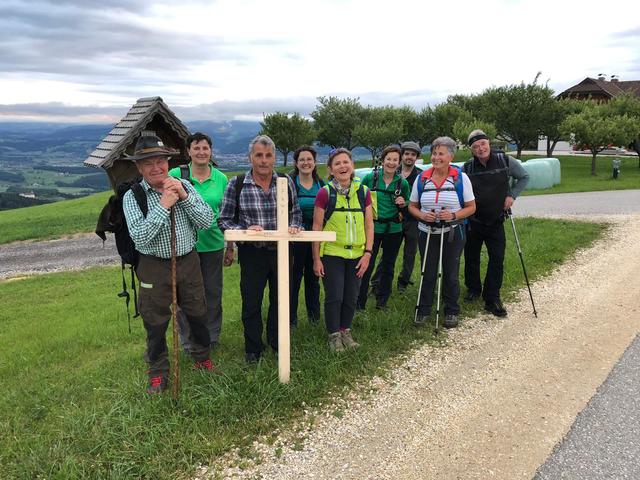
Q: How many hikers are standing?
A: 9